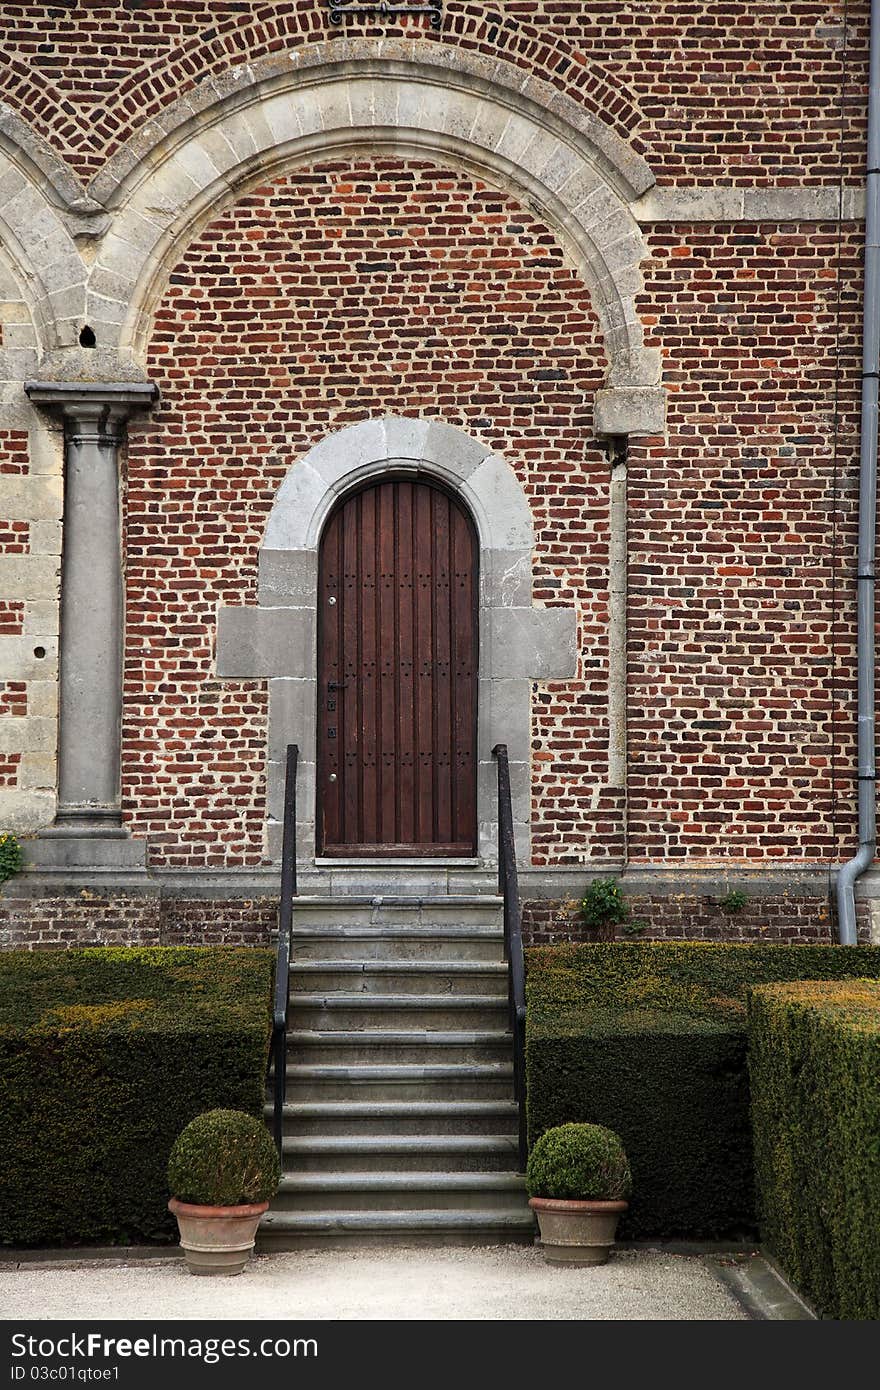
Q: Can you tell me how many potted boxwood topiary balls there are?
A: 2